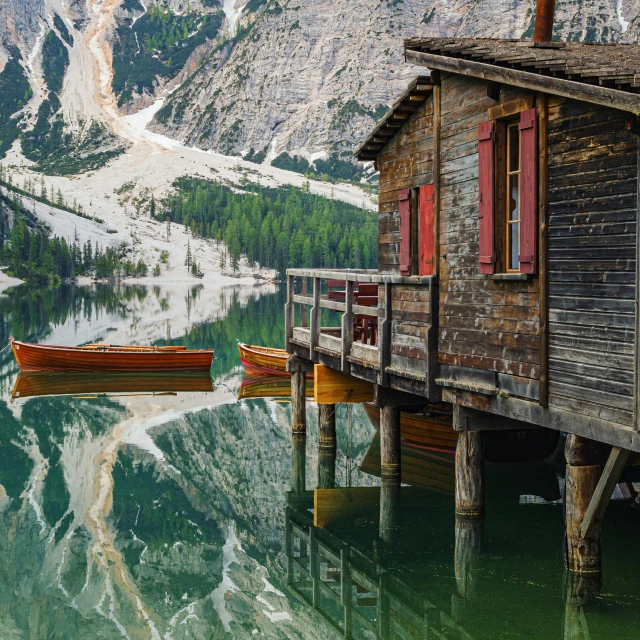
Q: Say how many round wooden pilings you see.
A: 5